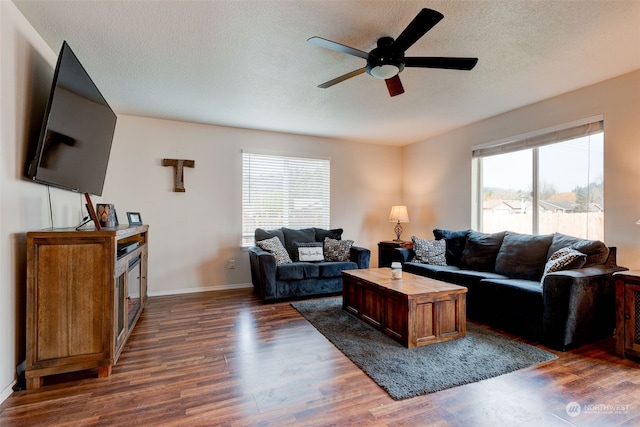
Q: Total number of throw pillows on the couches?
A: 5